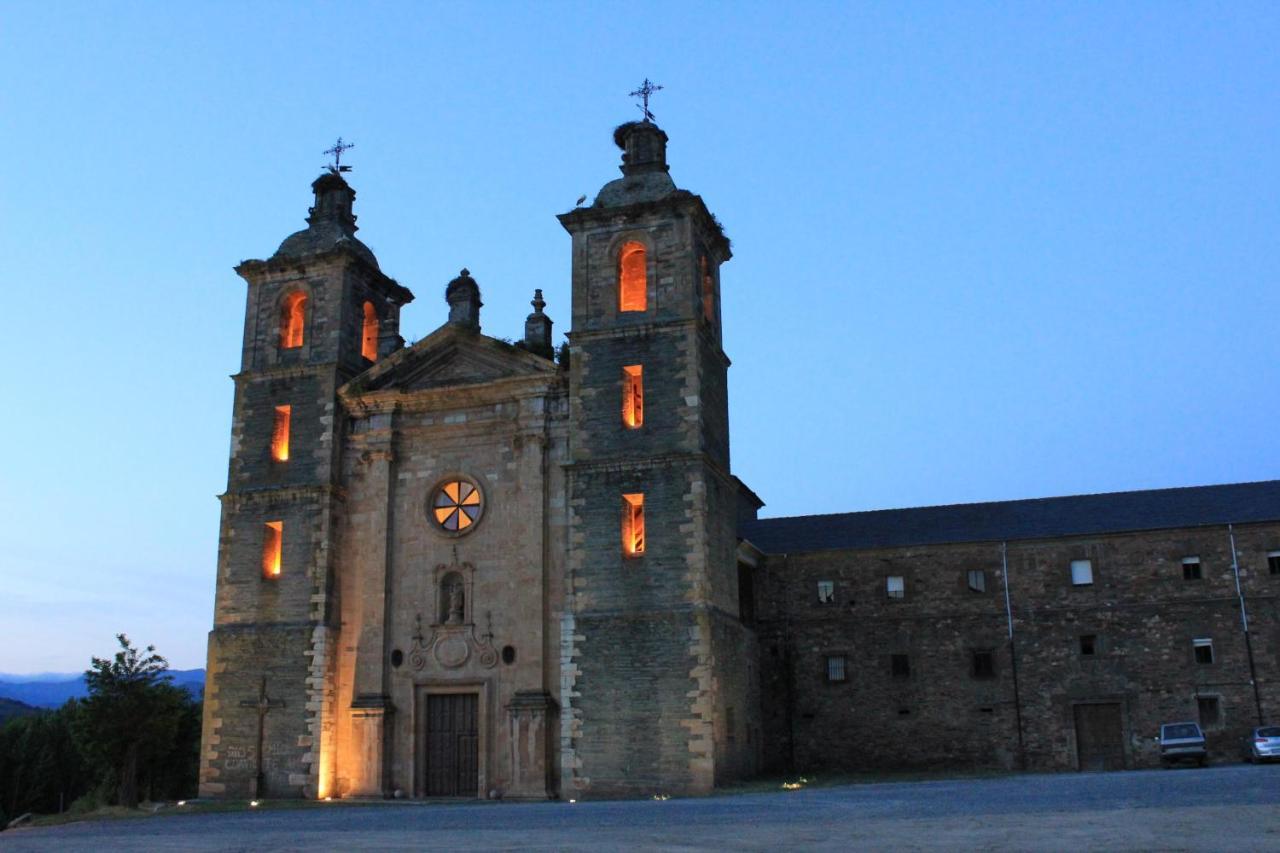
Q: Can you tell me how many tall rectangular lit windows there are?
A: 4